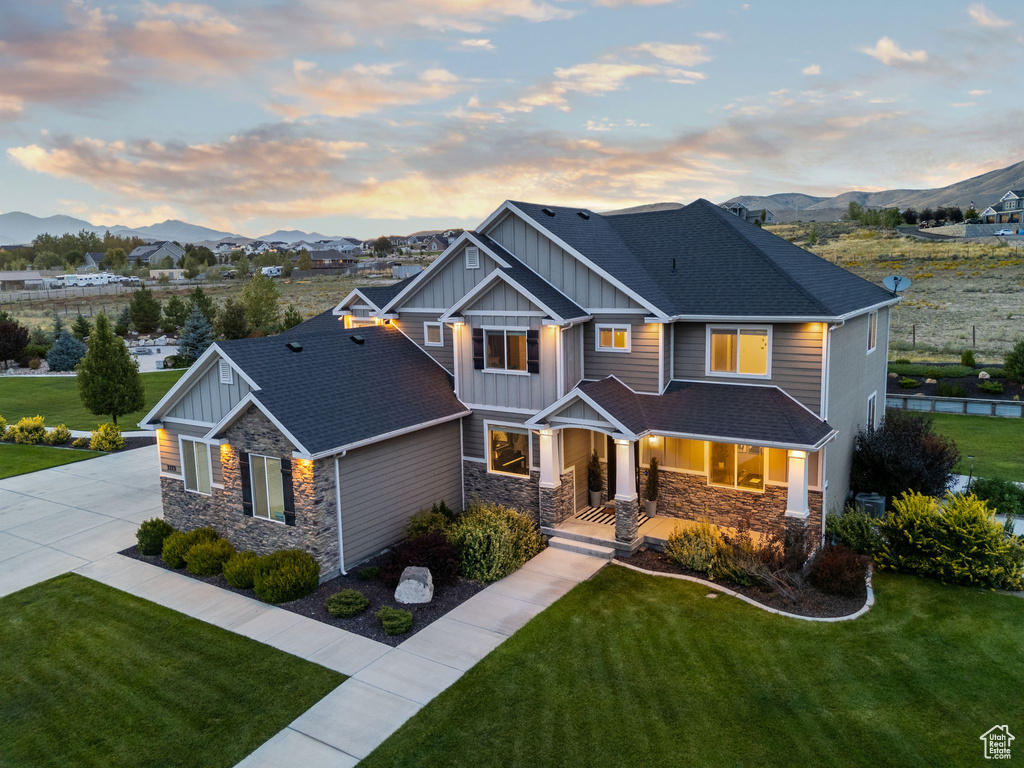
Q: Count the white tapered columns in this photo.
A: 3